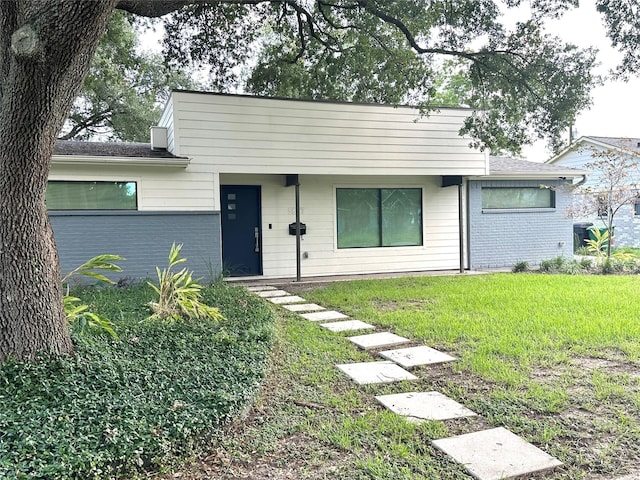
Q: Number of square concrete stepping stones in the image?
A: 11